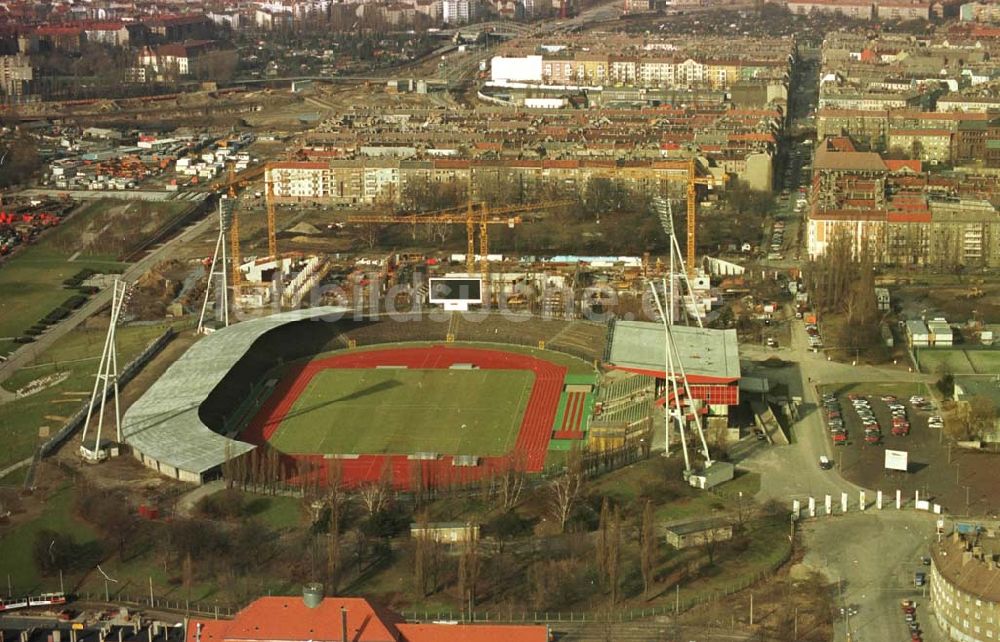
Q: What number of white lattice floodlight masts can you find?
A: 4